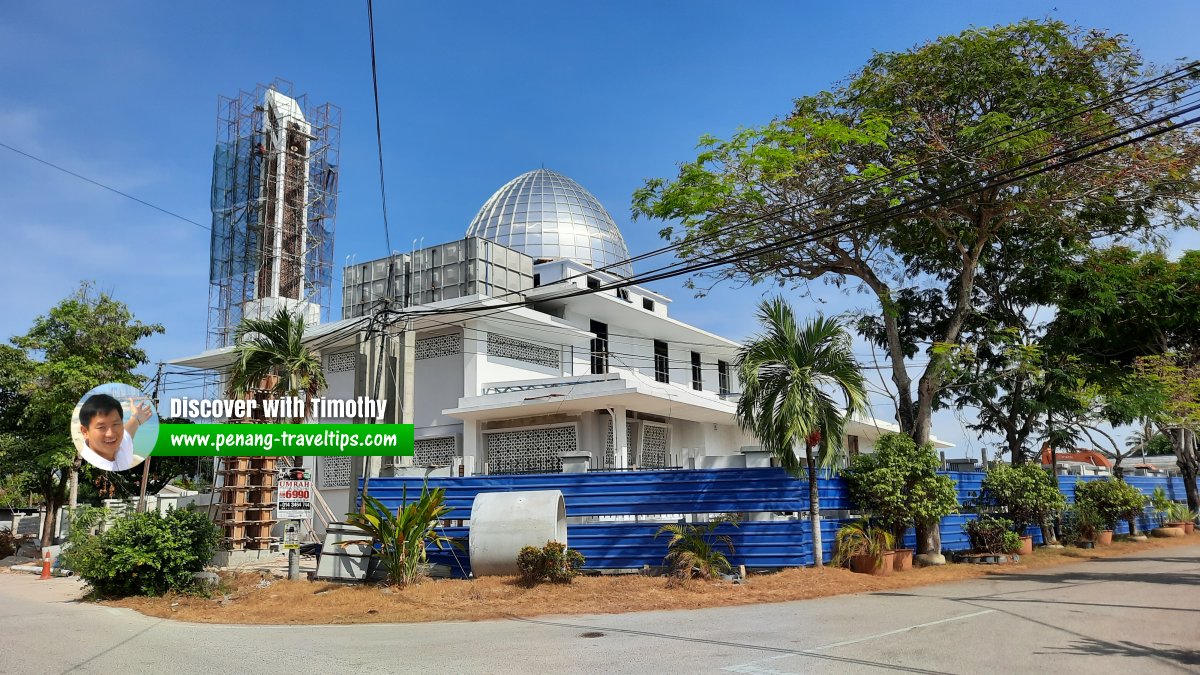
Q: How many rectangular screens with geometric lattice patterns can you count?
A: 8